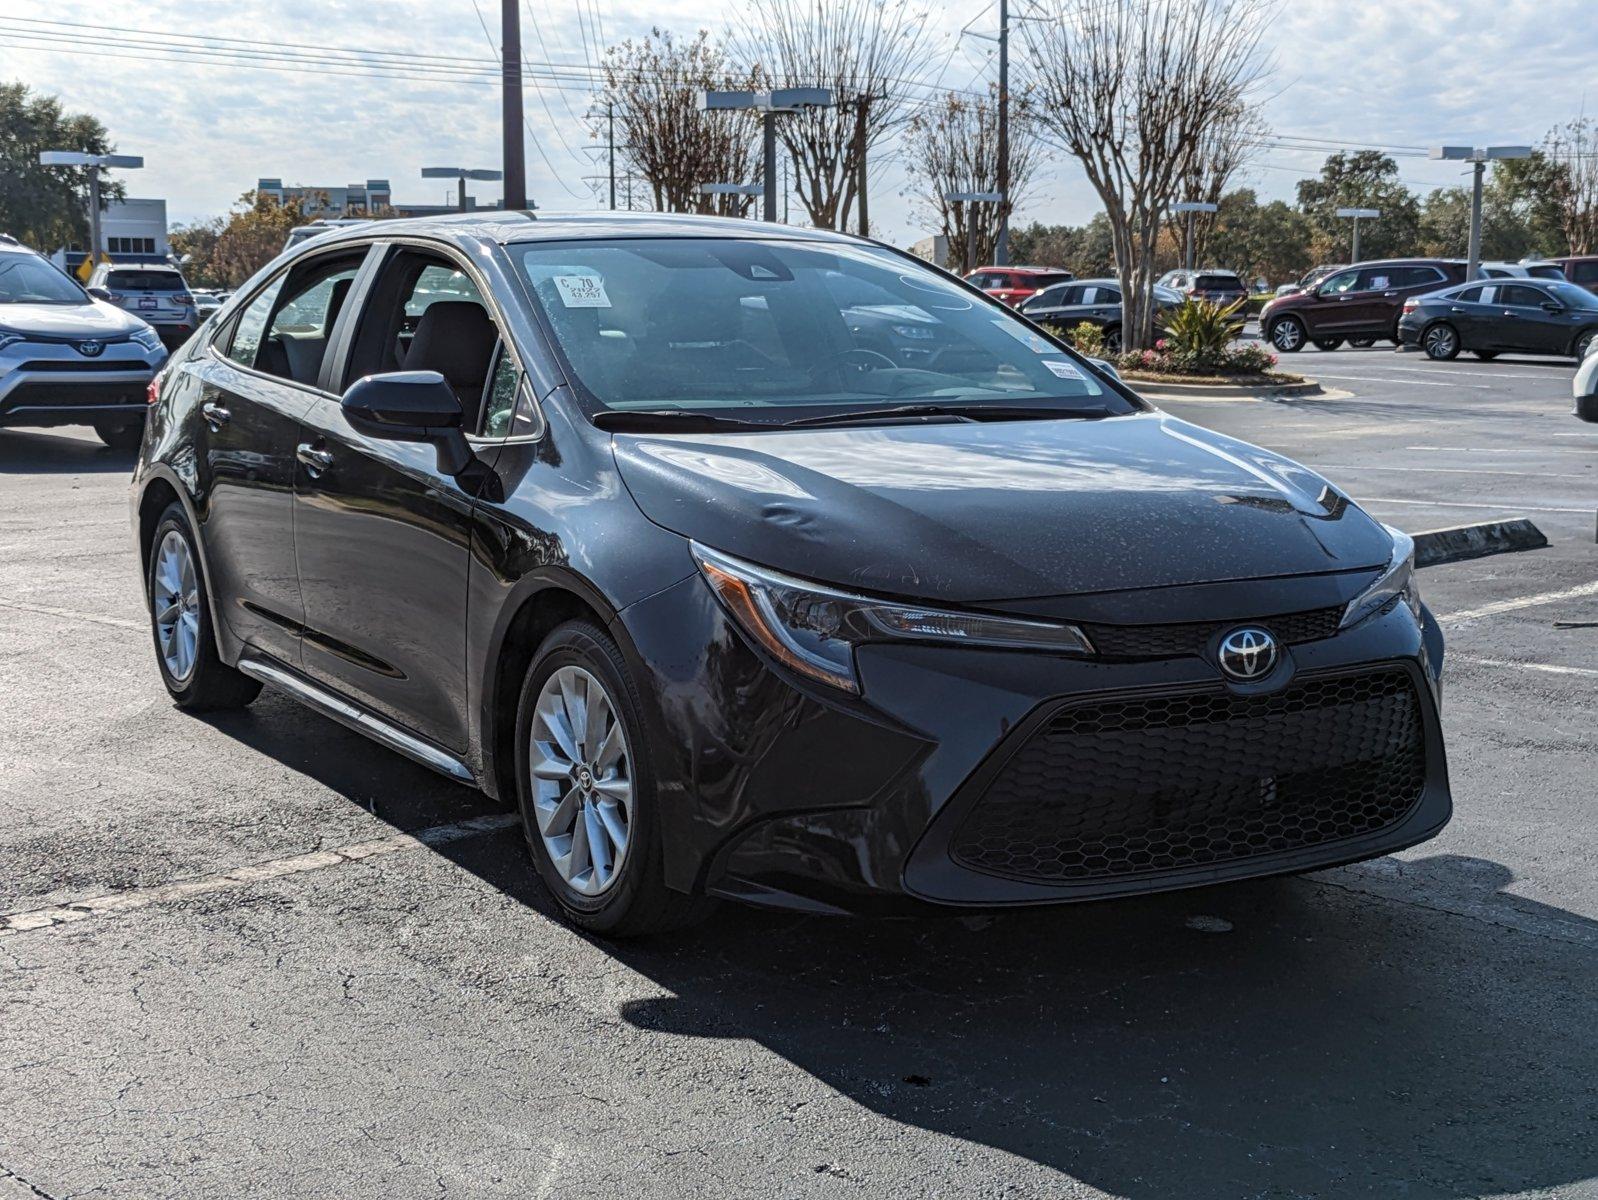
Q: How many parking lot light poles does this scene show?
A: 8